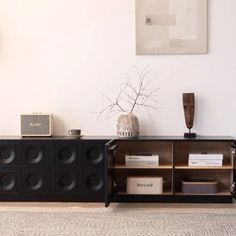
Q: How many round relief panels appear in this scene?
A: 8